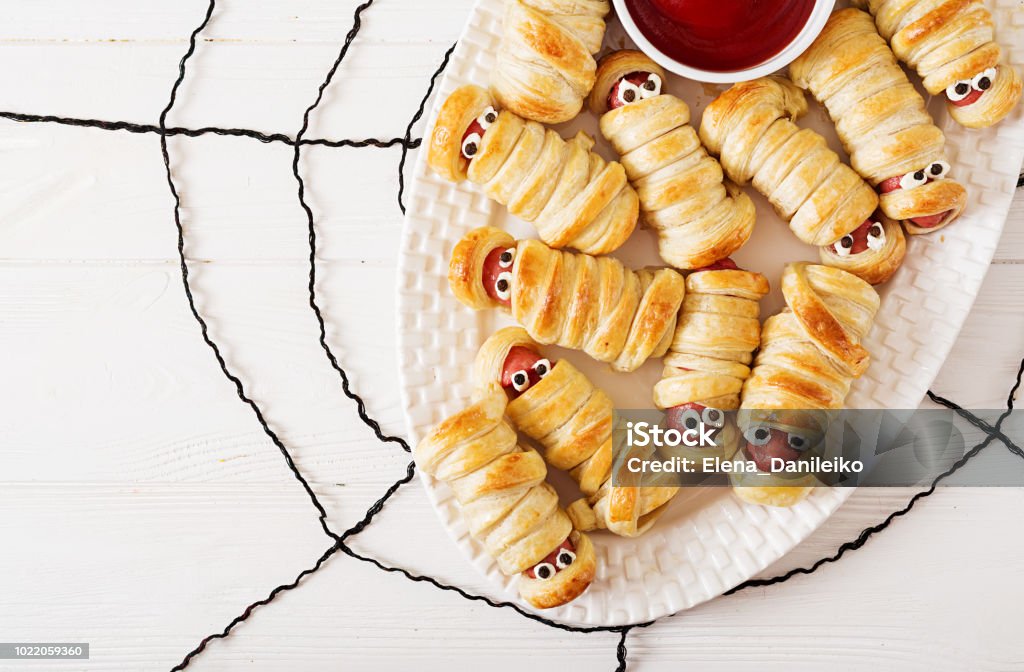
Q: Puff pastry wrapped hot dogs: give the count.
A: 11